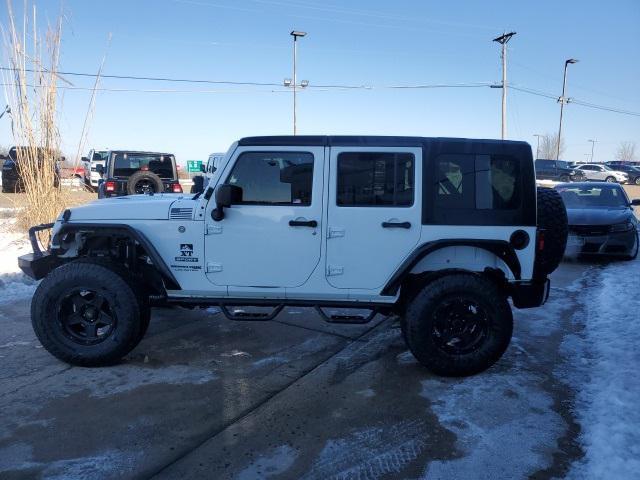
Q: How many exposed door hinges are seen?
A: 4